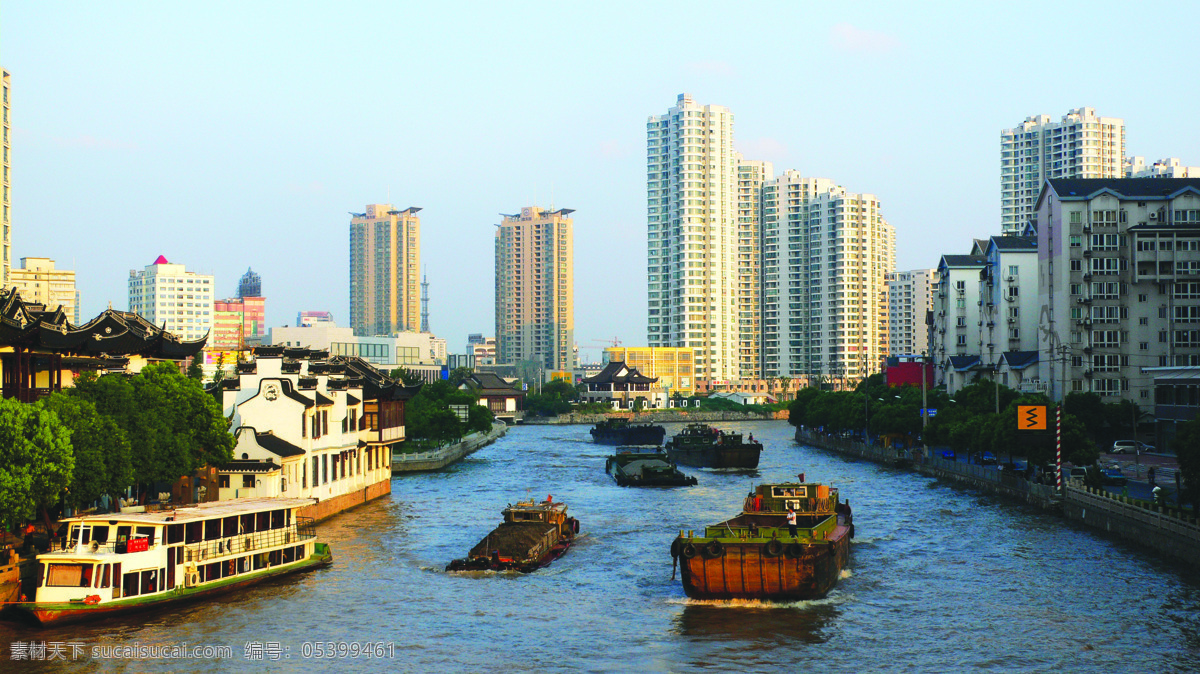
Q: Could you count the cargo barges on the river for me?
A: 5